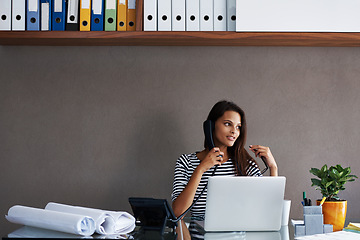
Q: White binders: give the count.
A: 9